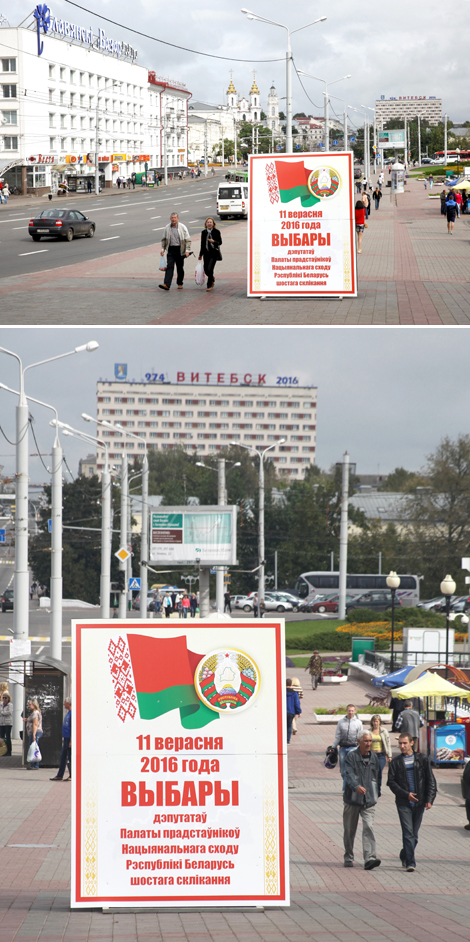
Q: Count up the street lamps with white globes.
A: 2